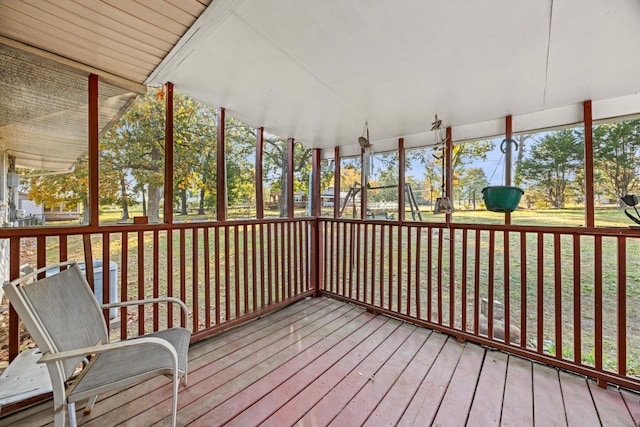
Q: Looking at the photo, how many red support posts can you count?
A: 12